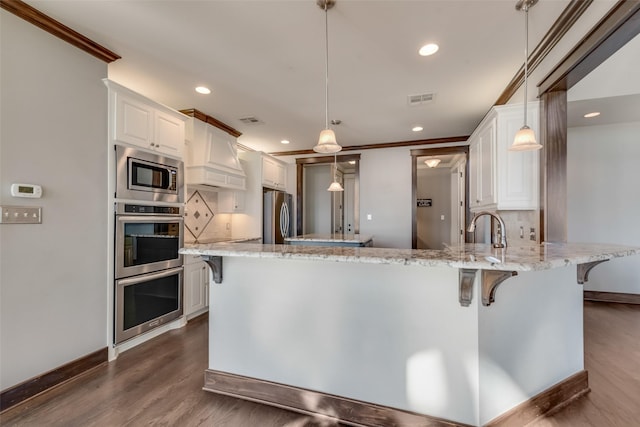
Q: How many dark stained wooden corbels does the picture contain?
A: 4